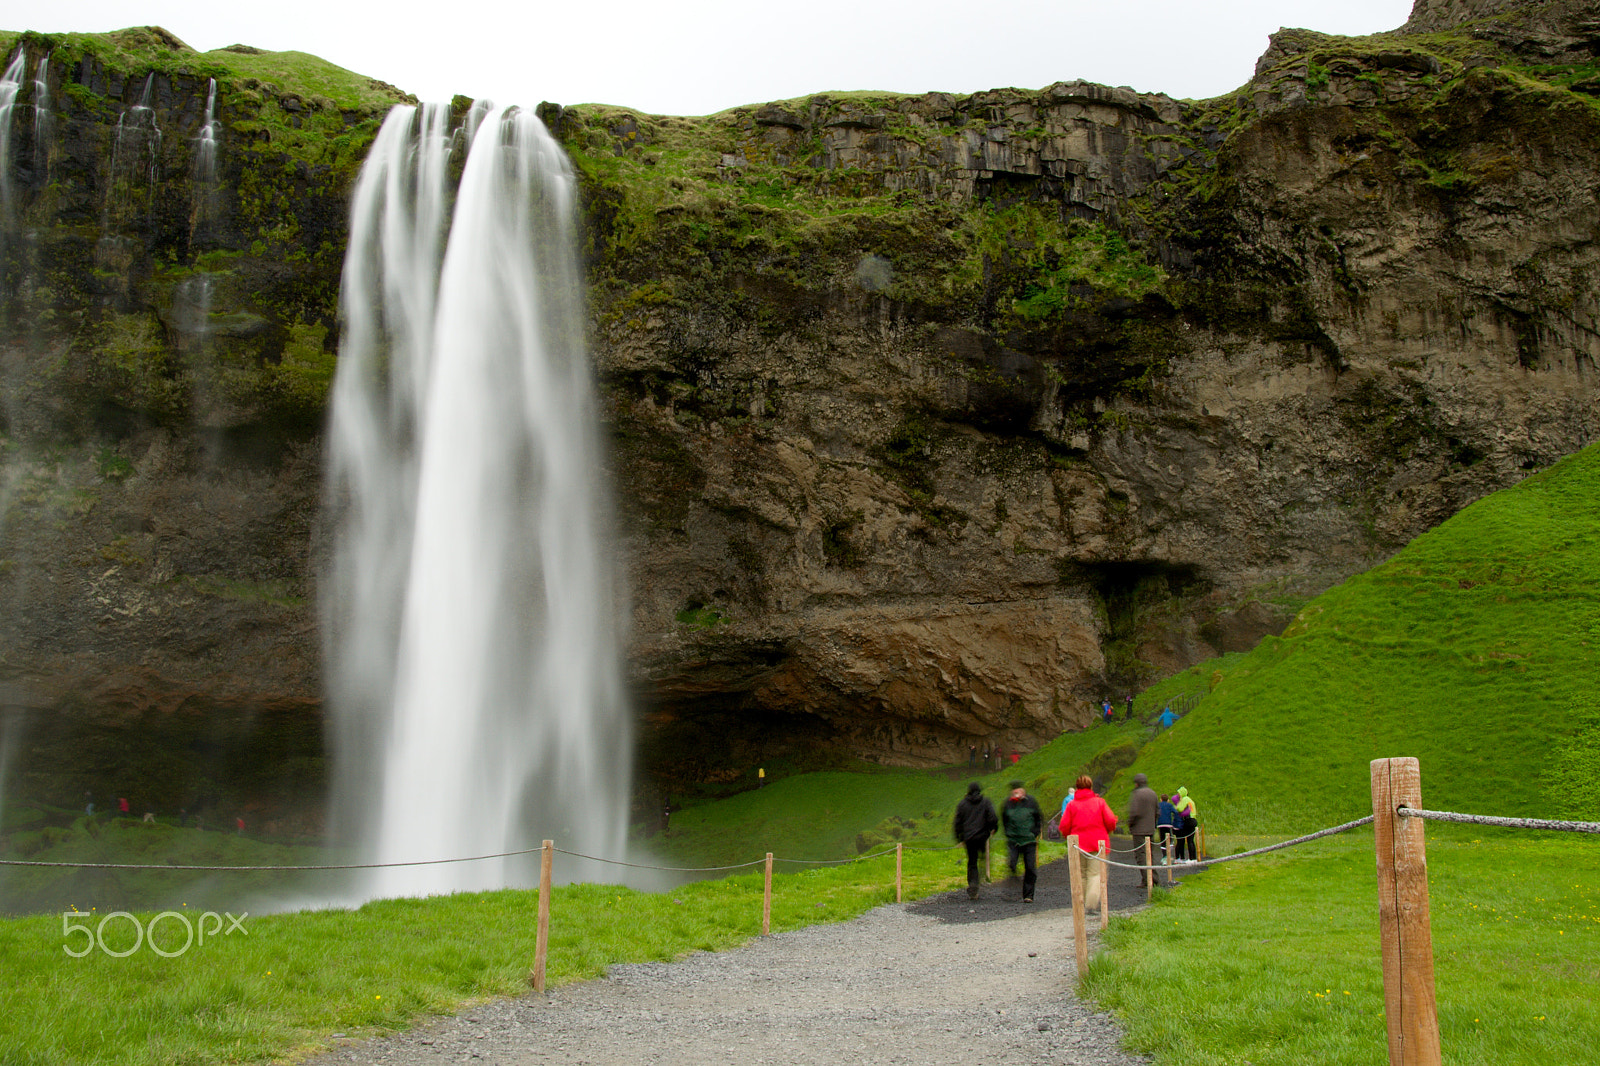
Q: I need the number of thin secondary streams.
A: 4